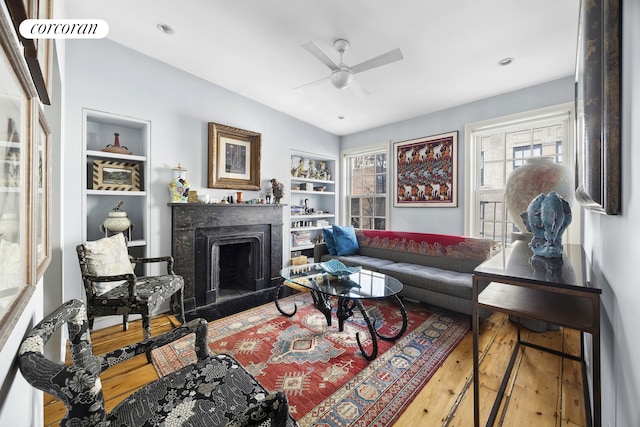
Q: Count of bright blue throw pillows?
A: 2